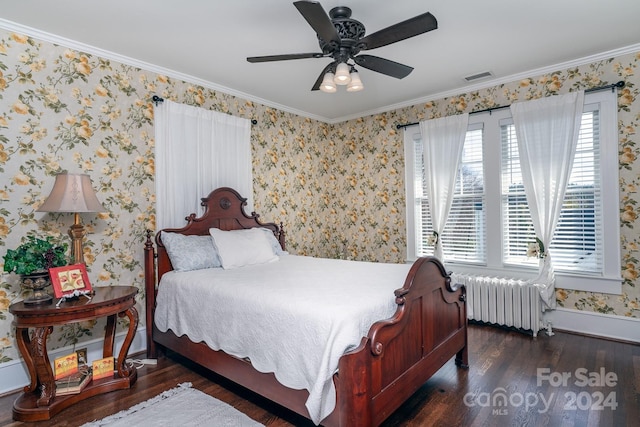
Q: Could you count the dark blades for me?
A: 5